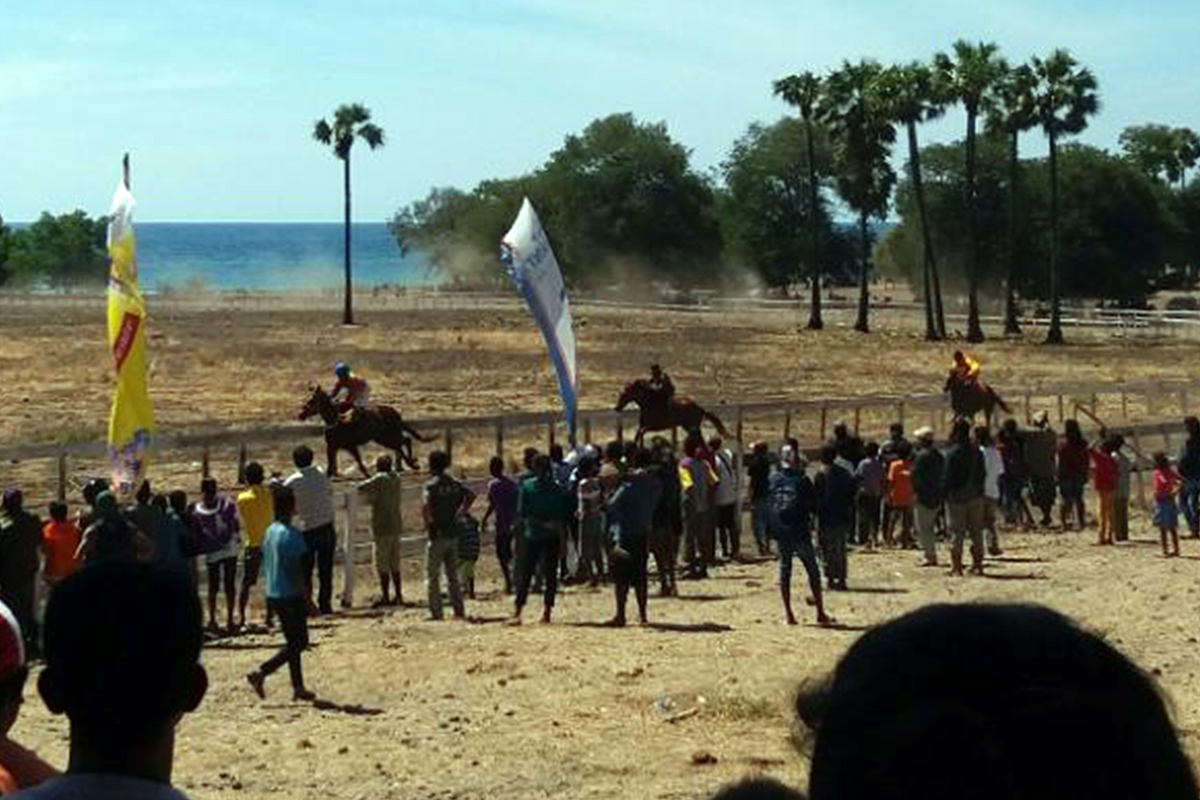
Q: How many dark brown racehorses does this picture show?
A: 3